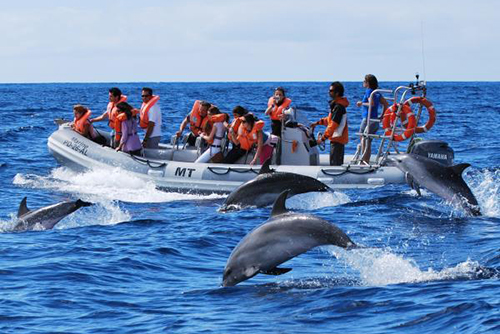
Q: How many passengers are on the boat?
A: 11